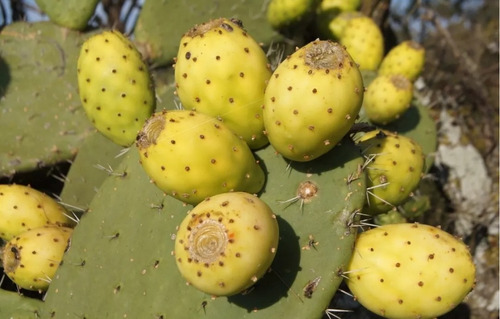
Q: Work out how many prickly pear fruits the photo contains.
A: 14